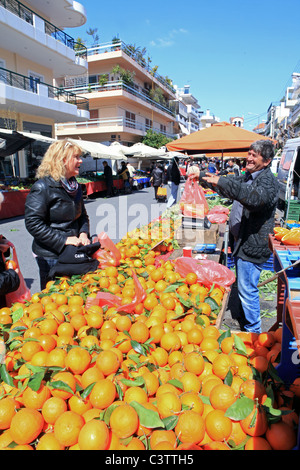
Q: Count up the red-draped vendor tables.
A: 2